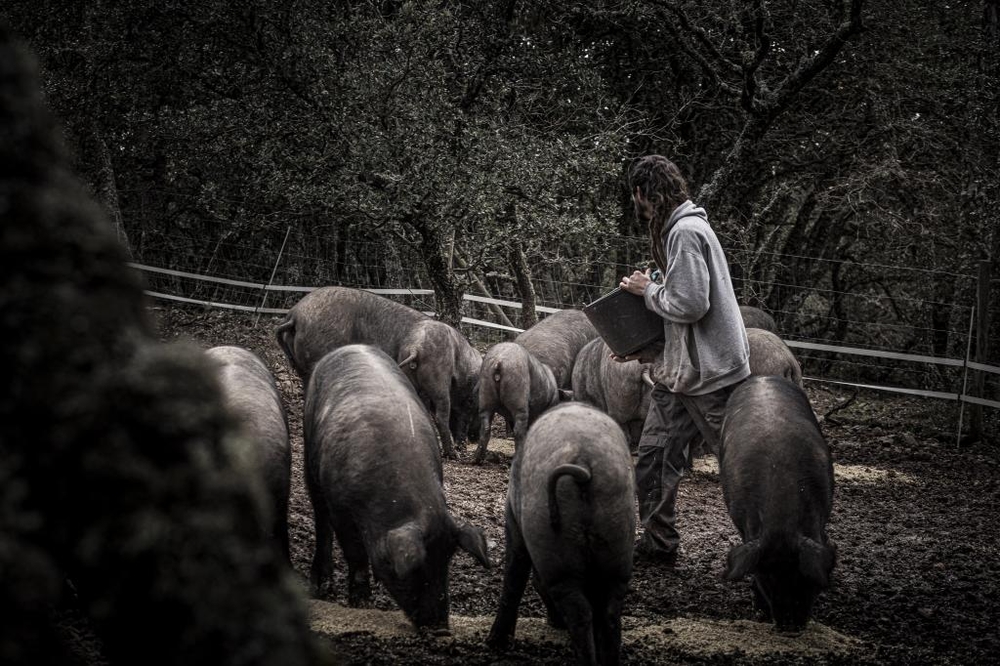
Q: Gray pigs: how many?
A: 11